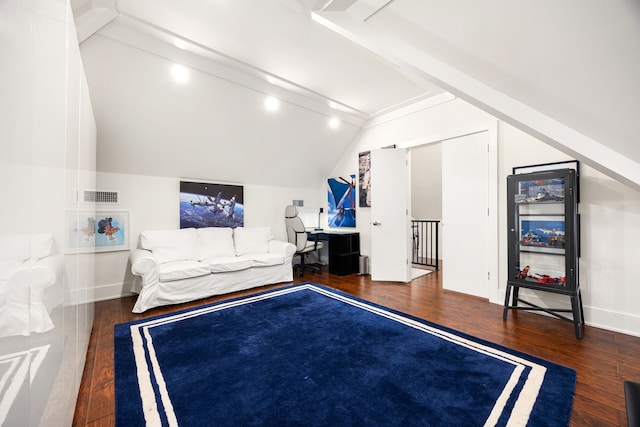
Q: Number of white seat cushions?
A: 3